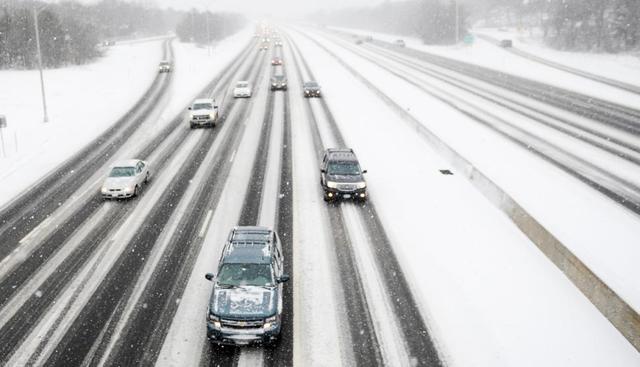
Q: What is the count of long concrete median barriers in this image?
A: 1